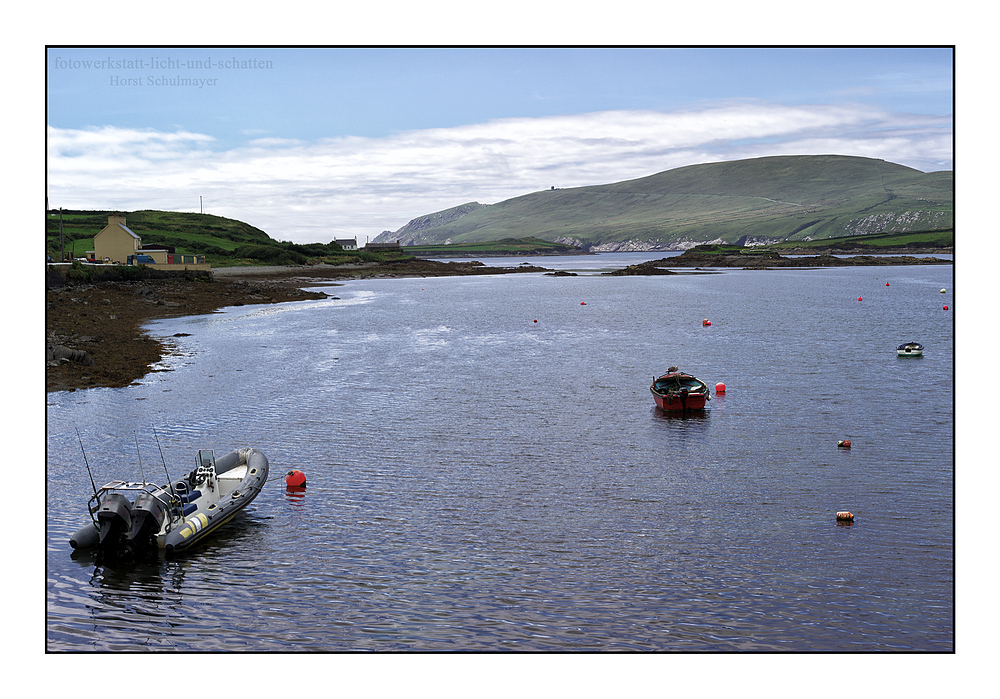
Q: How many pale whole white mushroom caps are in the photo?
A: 0